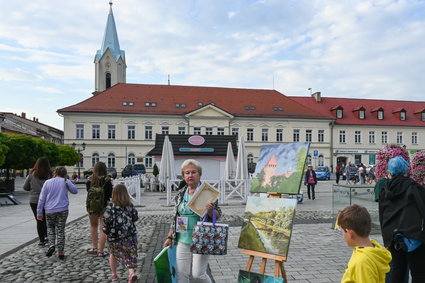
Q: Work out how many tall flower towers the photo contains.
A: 2